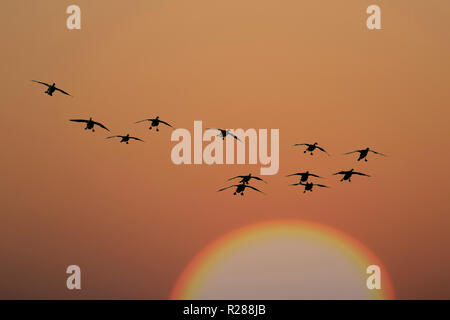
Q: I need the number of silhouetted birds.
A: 12